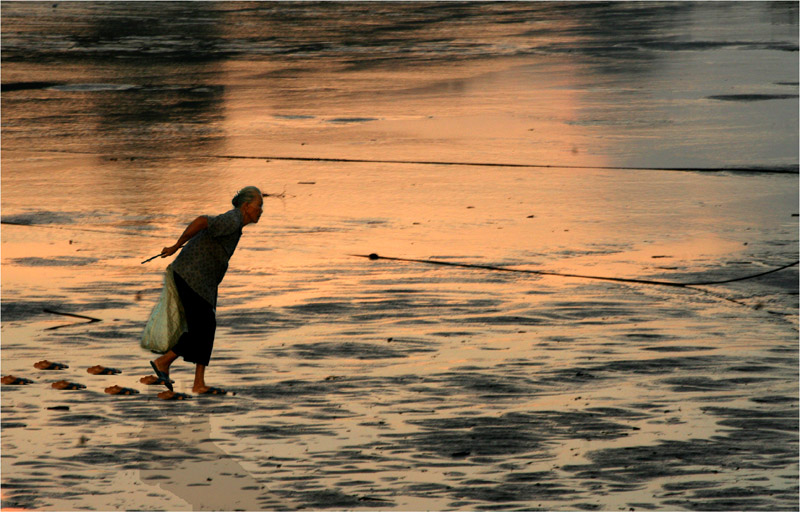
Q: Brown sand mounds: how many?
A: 7